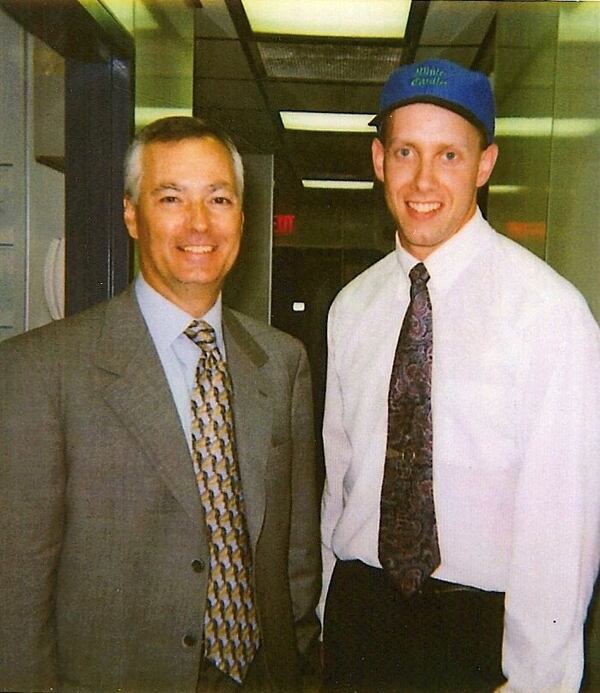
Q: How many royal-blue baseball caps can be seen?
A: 1